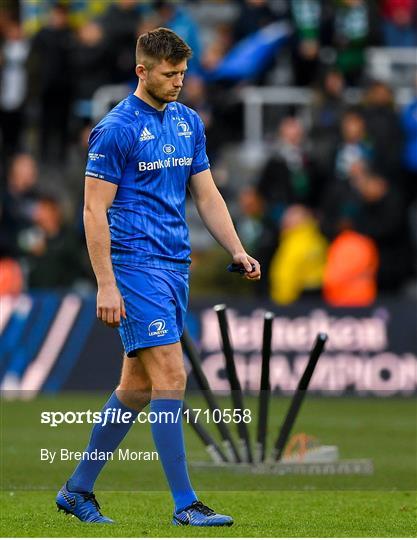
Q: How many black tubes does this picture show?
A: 5